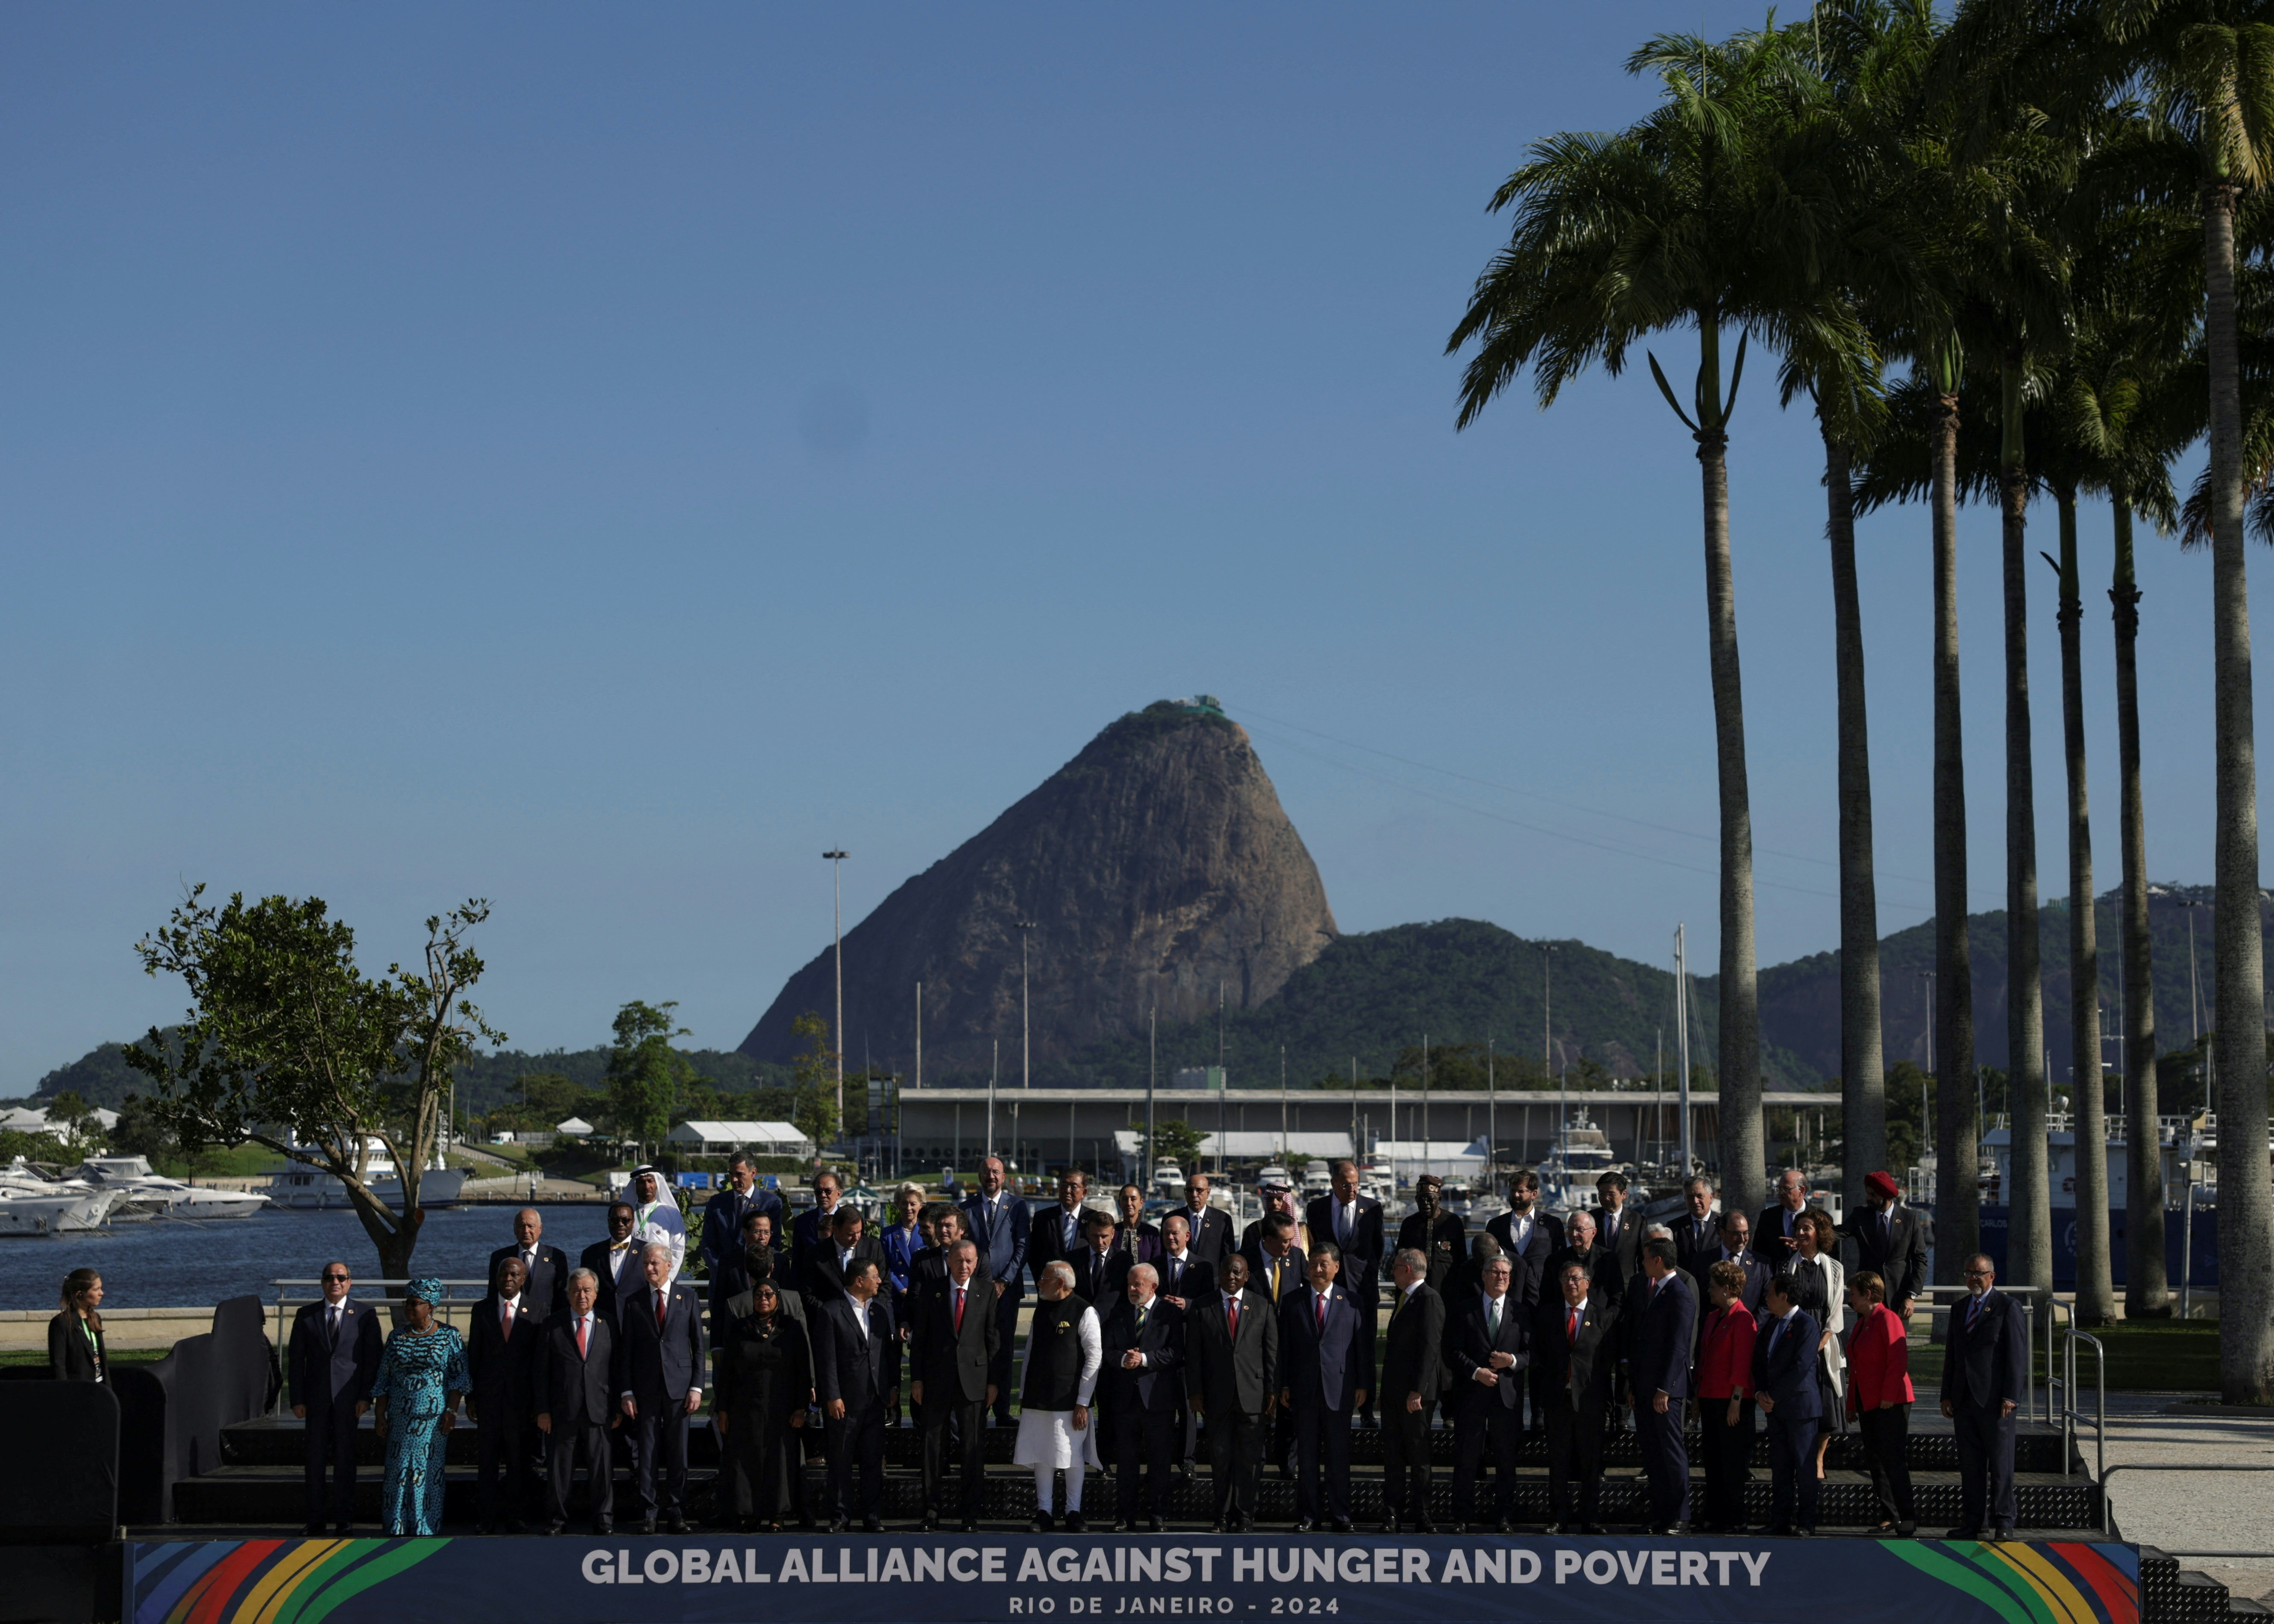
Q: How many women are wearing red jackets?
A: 2